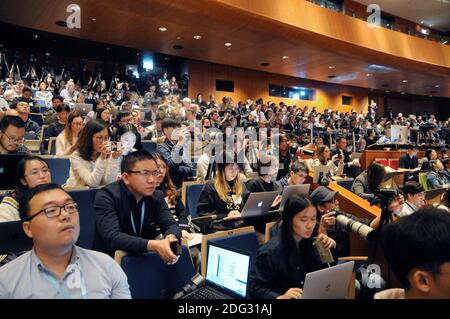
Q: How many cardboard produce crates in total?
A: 0